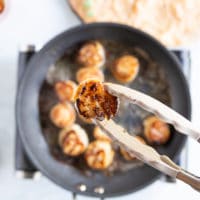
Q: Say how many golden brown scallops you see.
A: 11